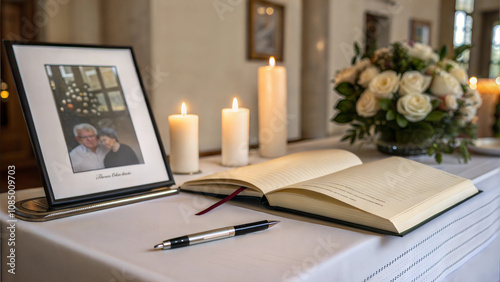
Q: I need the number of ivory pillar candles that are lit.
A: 3